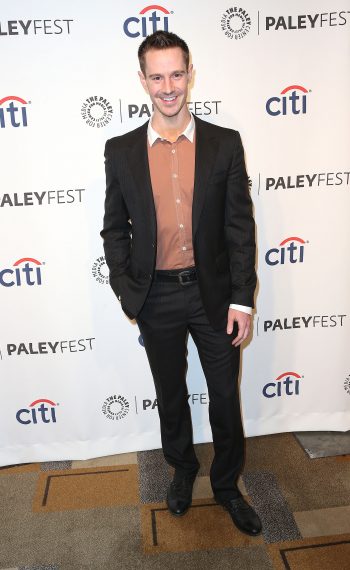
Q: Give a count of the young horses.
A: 0